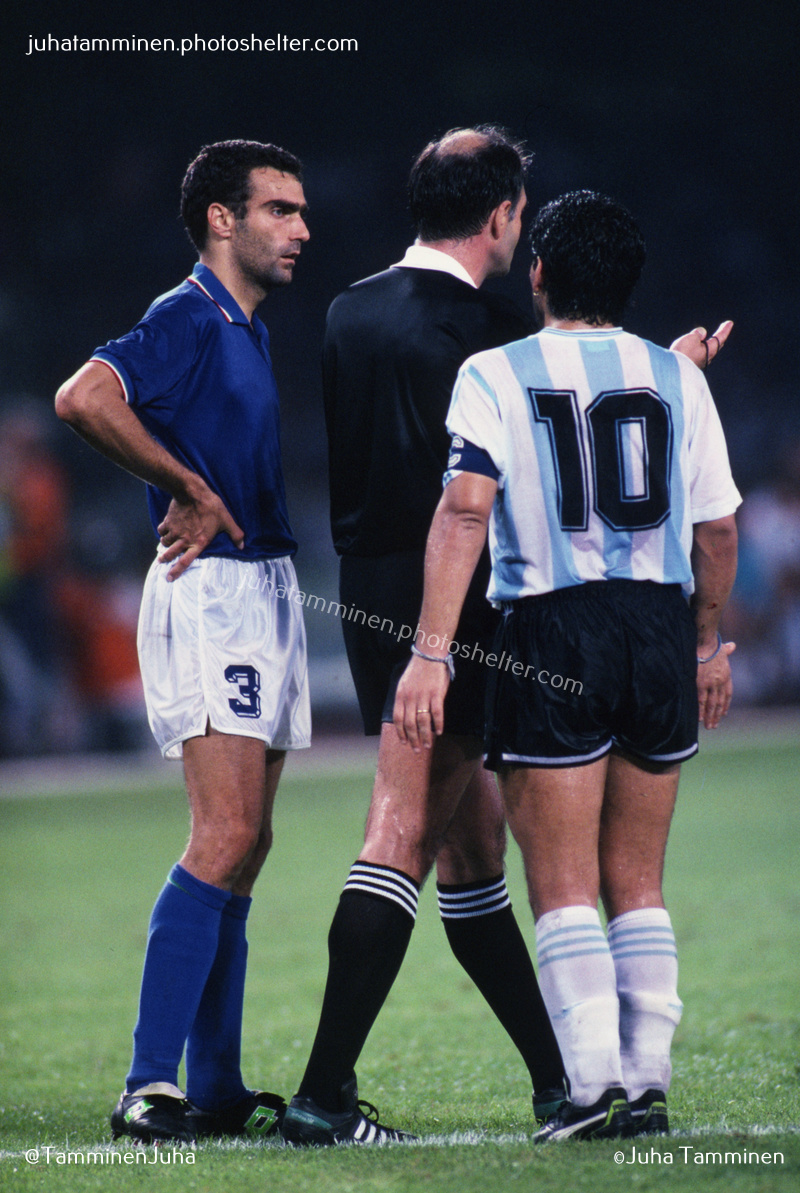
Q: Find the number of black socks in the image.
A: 2